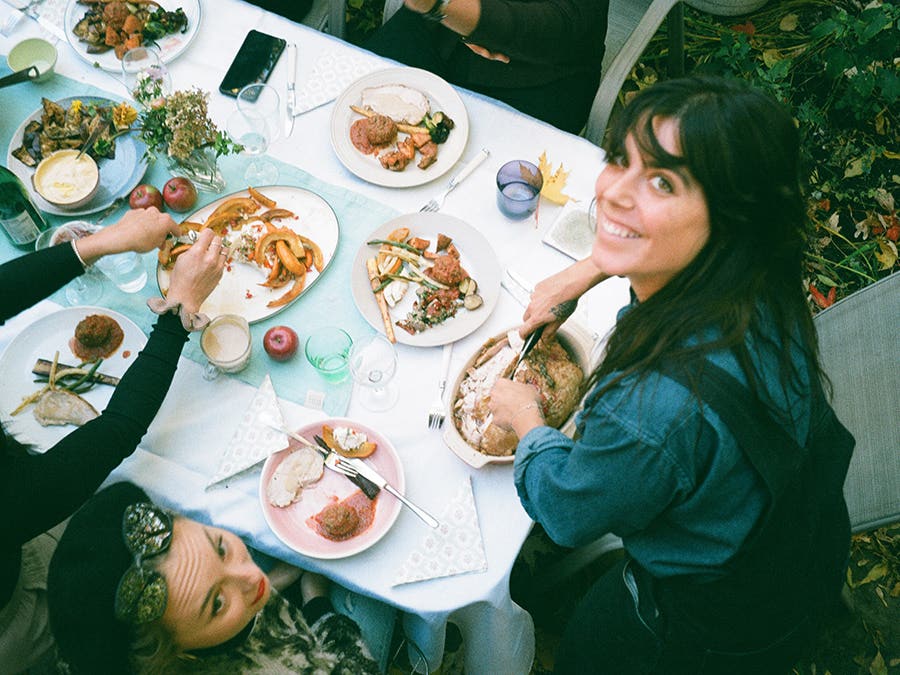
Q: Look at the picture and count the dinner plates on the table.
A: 5